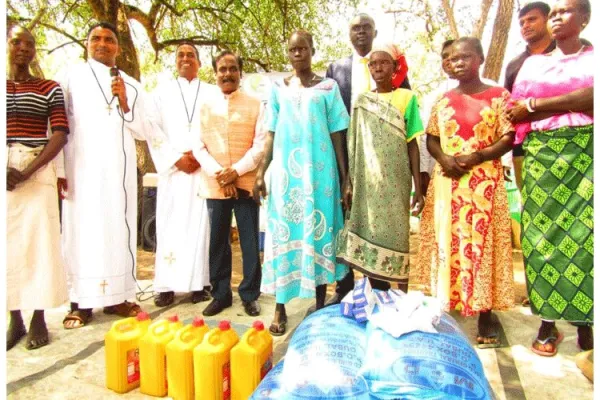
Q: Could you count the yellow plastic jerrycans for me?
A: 5